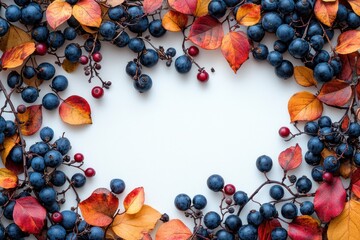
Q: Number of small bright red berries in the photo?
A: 12